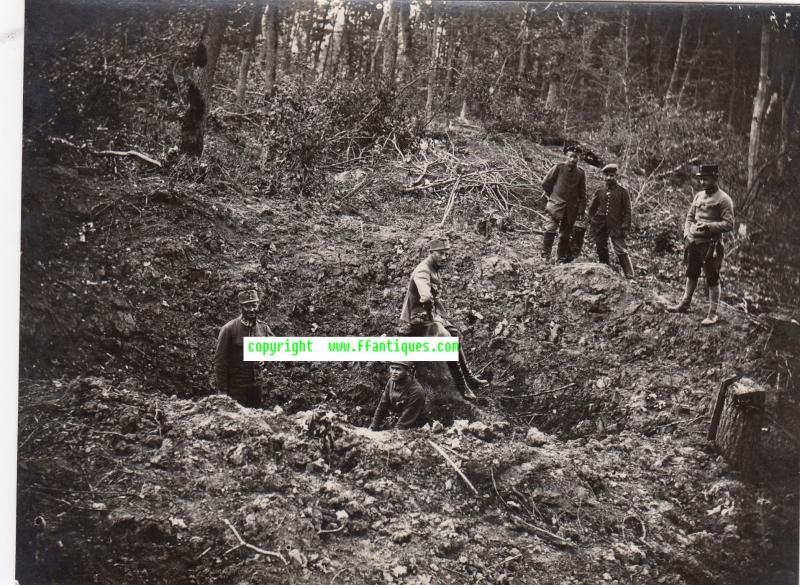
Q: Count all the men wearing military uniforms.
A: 6